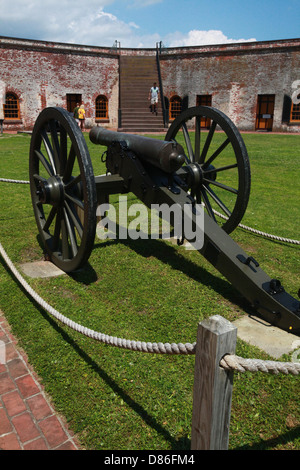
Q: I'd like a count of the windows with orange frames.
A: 4